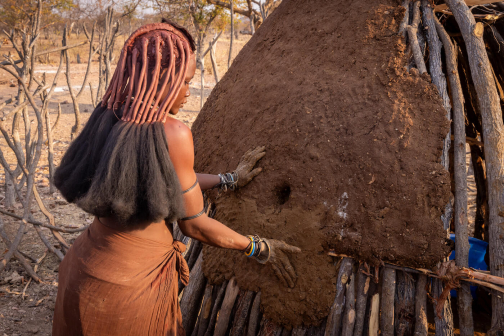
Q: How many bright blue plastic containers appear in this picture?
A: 1